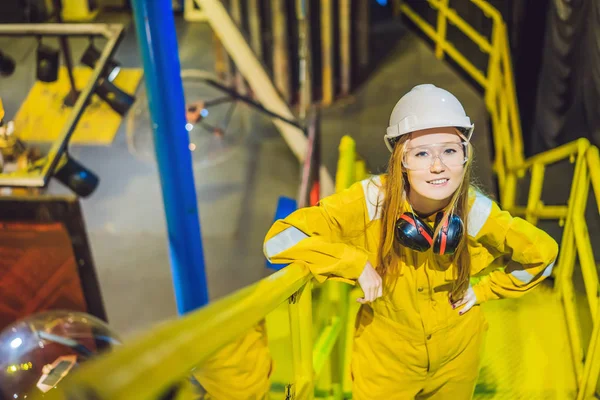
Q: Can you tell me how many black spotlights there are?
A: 5